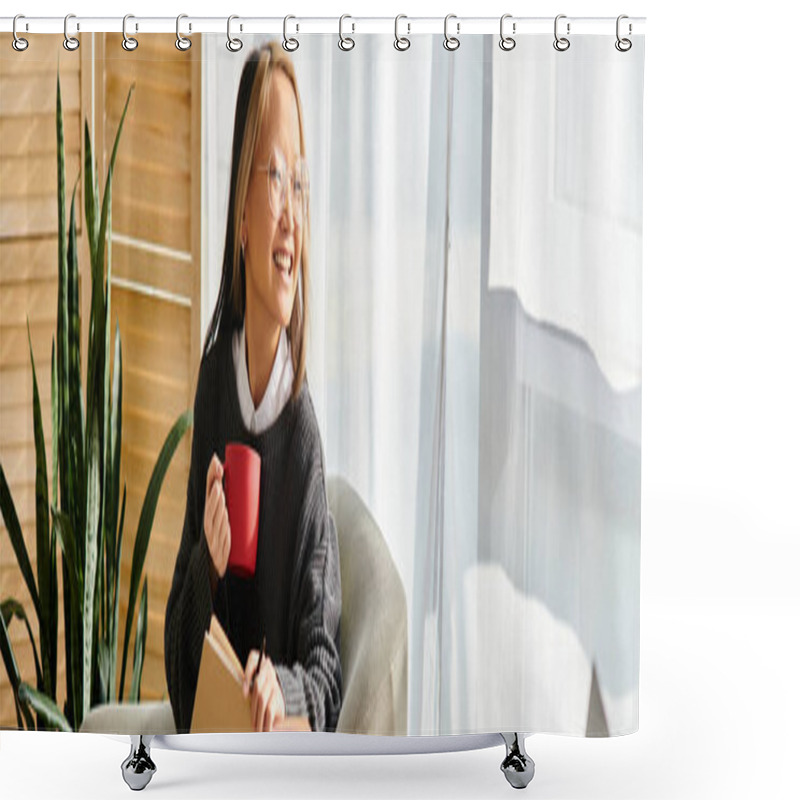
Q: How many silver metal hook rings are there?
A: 12